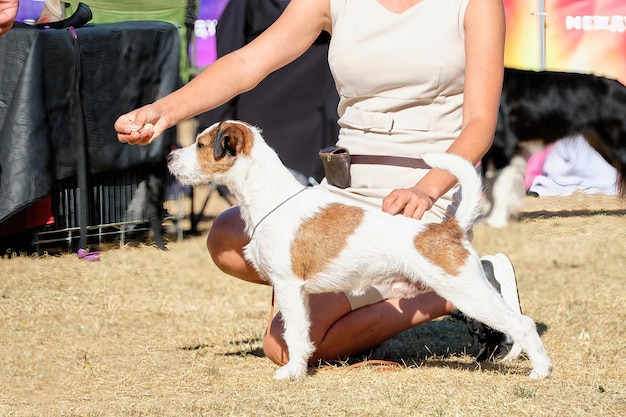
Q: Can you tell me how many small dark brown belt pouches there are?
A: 1